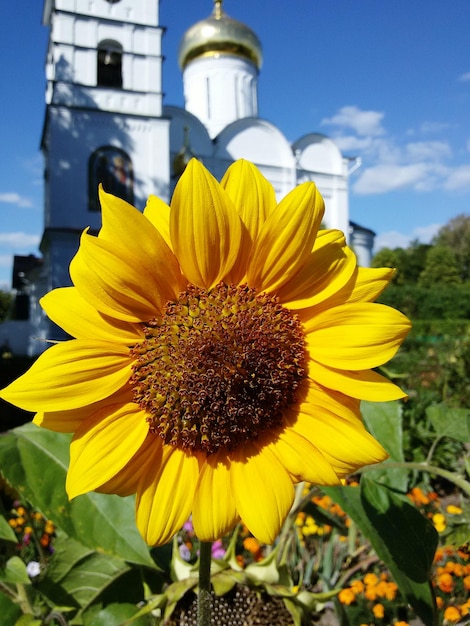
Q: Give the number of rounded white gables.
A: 3